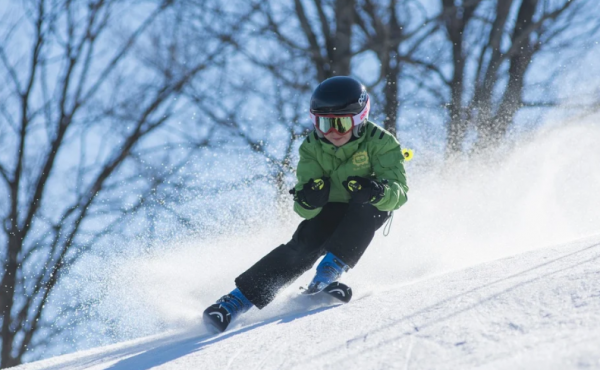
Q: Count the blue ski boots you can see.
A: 2